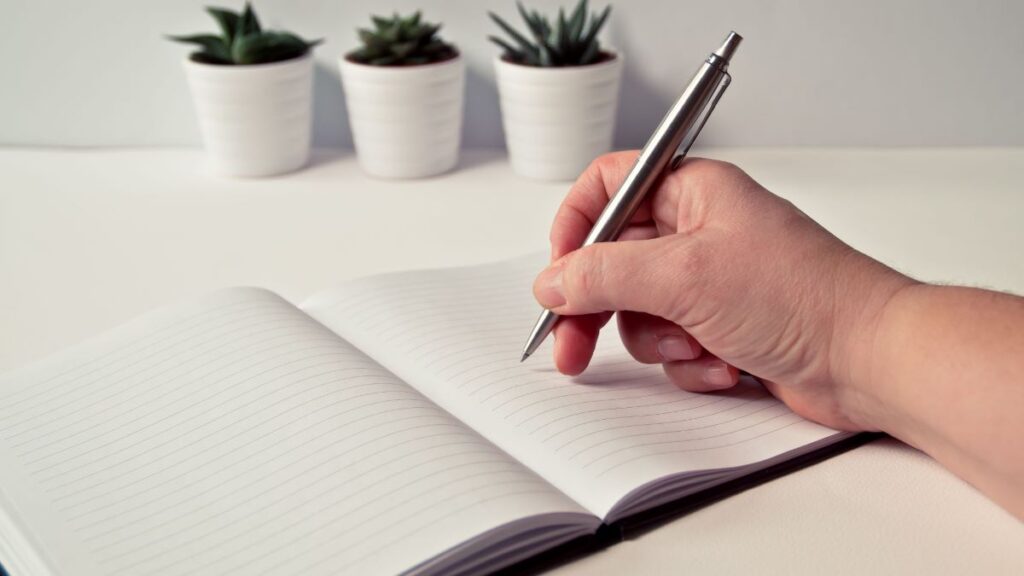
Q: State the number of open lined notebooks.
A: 1